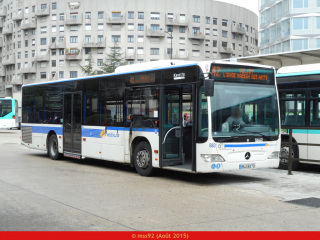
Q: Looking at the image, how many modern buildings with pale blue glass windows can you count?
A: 1